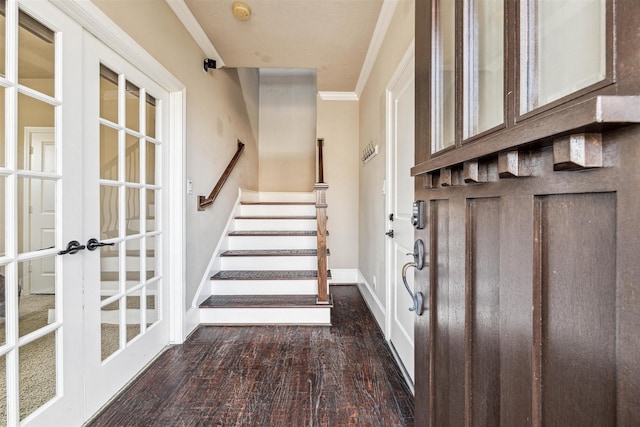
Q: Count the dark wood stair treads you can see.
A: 6